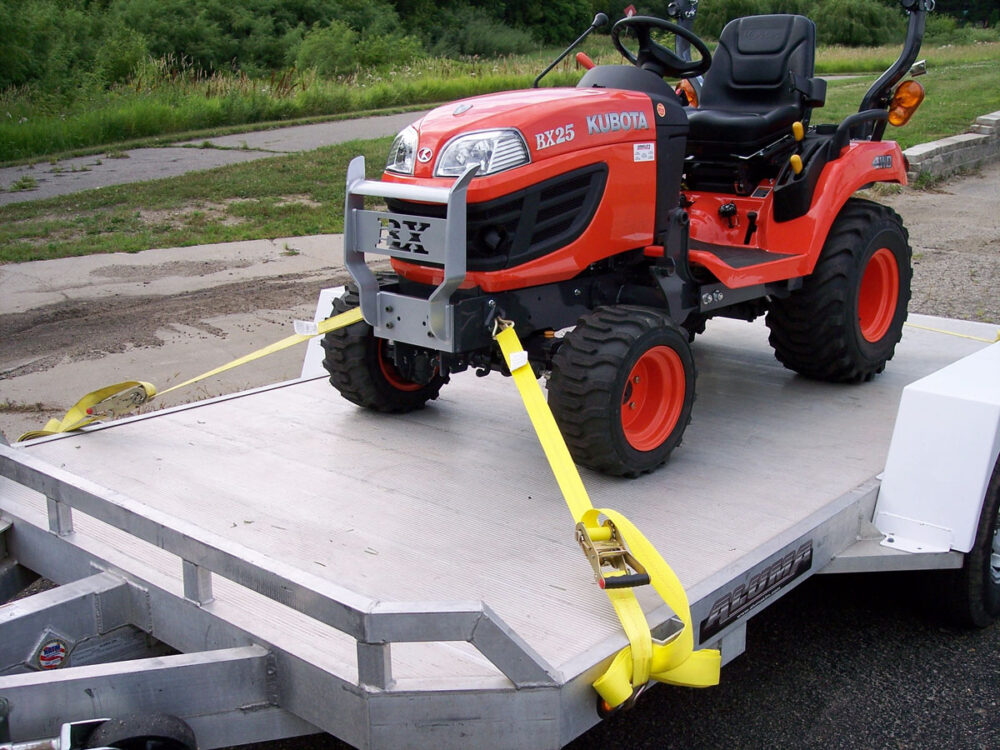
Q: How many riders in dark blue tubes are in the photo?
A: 0